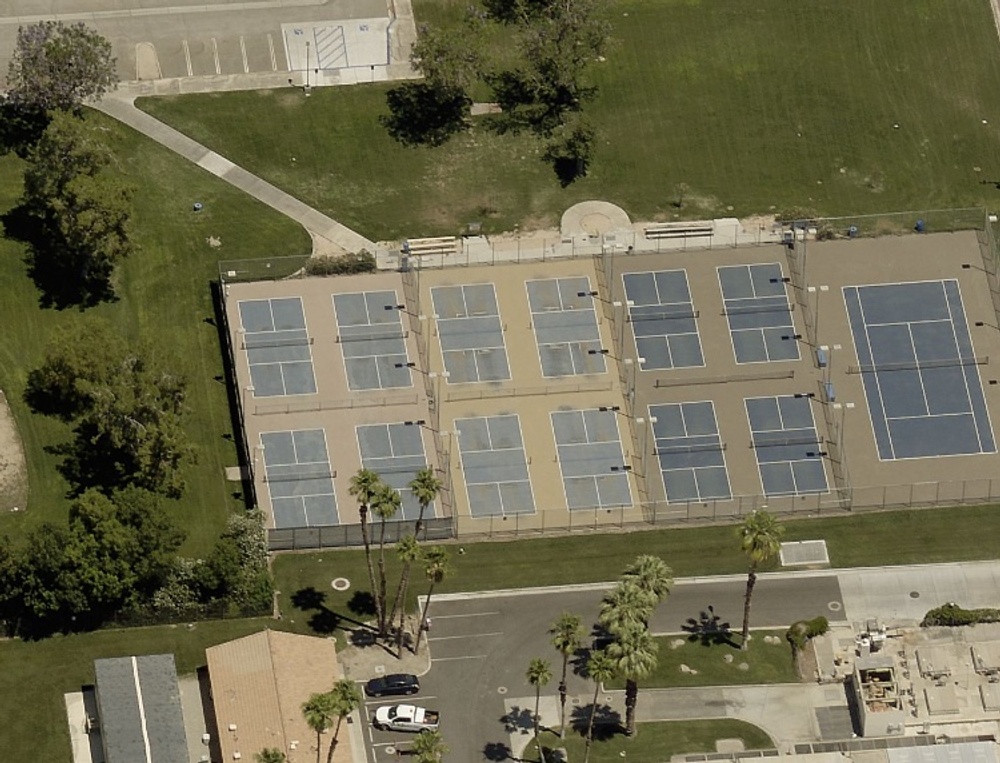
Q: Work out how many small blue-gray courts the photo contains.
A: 12